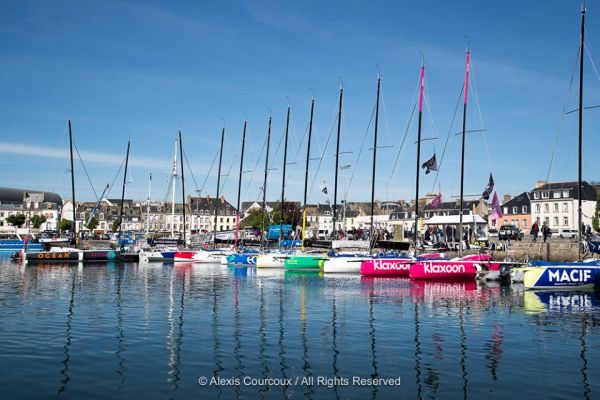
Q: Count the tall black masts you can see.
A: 13